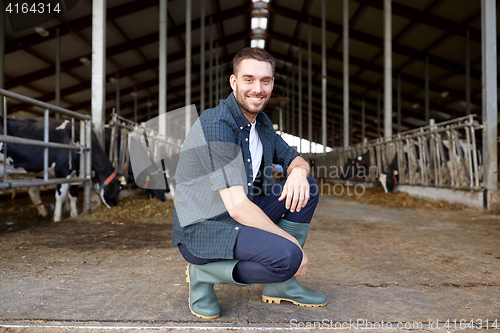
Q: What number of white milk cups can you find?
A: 0